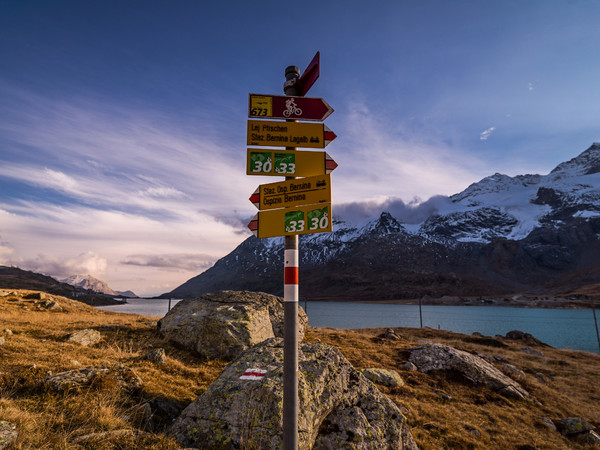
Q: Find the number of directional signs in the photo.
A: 6